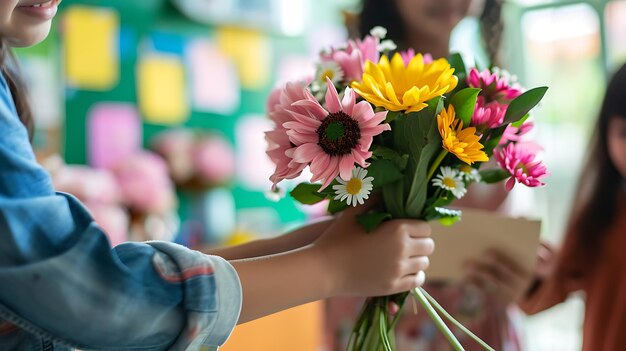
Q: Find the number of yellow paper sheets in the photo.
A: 3